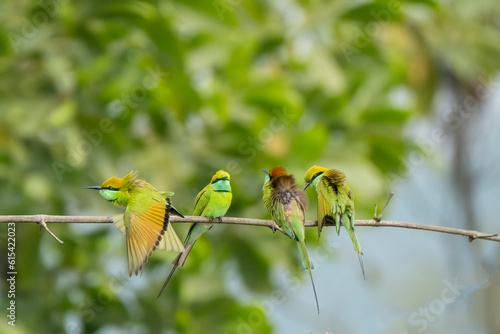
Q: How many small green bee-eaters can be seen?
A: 4